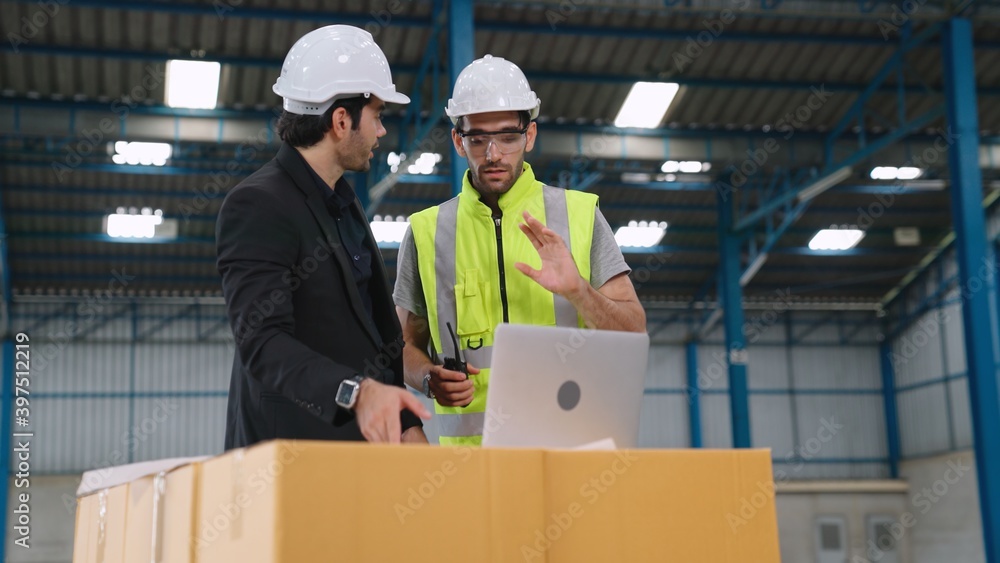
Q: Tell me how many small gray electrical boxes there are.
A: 2